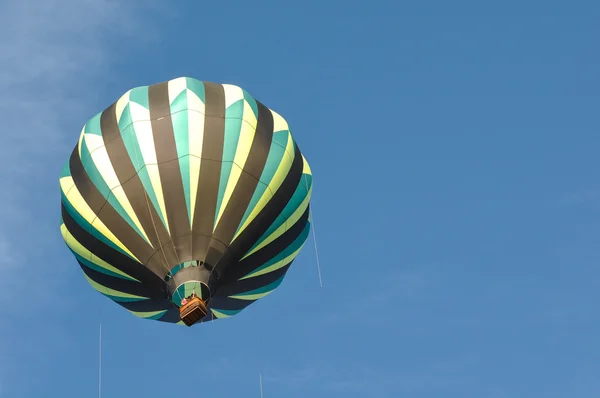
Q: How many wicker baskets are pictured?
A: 1